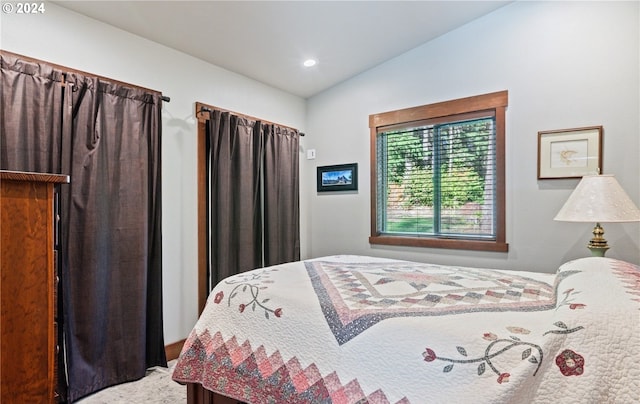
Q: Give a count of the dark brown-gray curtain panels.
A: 4